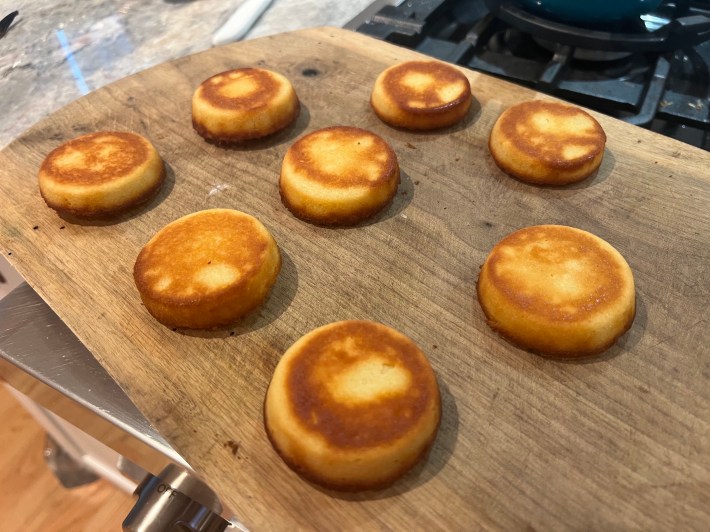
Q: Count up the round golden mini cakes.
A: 8